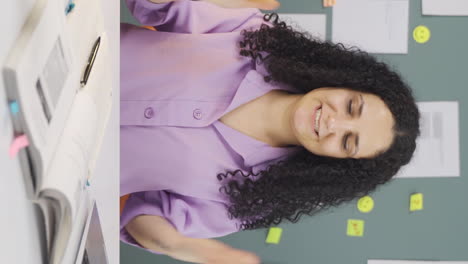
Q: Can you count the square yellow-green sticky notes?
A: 3